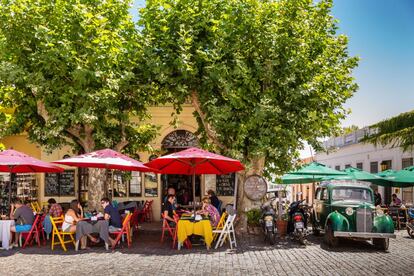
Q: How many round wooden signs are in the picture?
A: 1